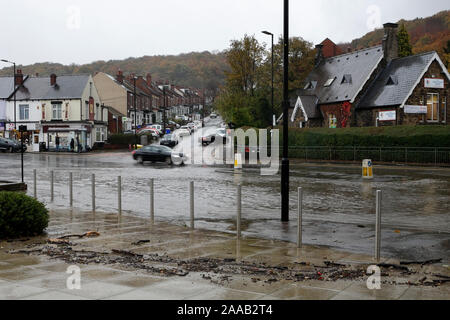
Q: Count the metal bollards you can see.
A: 10